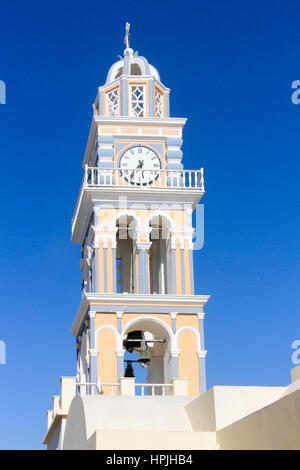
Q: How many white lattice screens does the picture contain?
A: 3